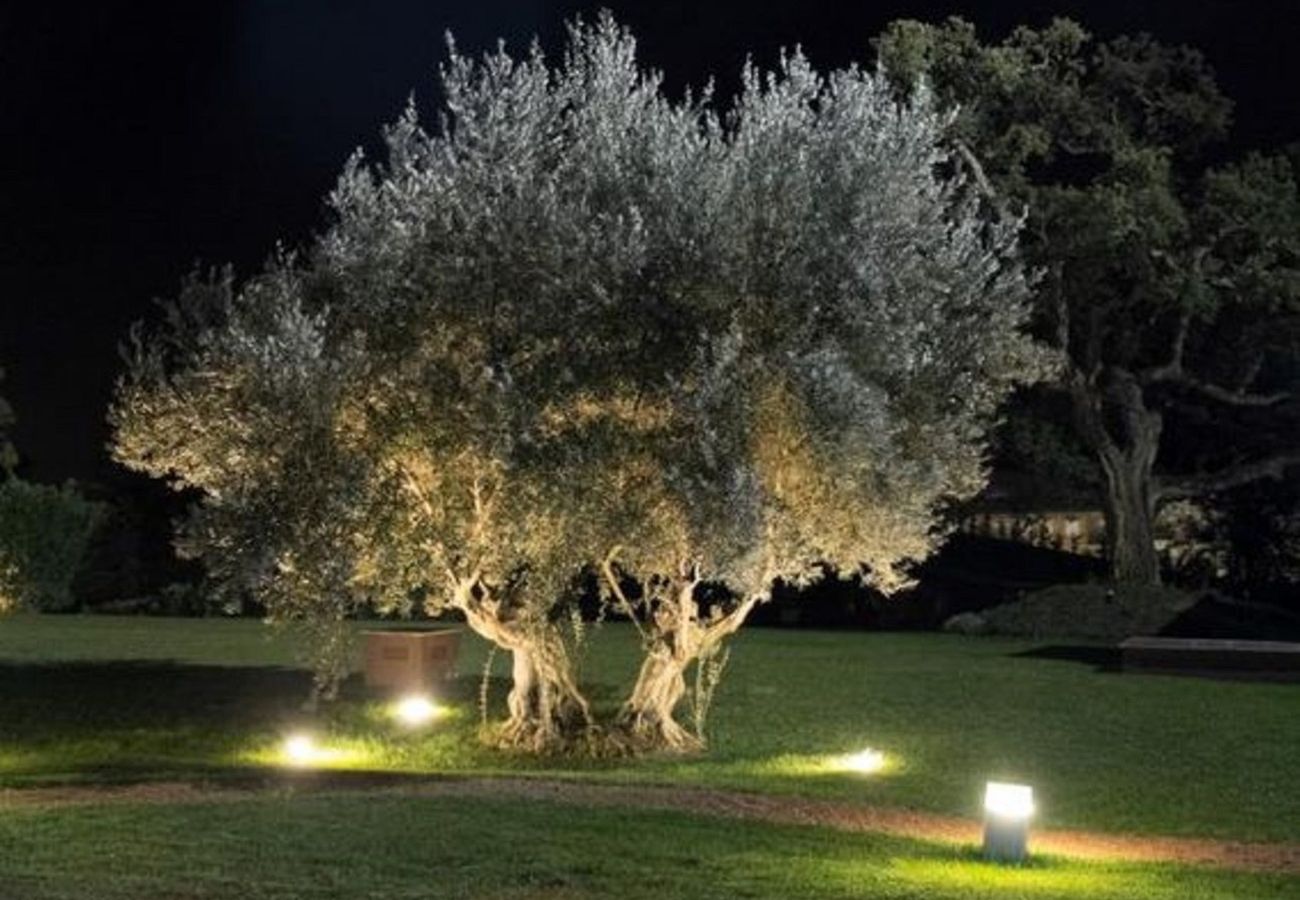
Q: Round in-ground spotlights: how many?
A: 3